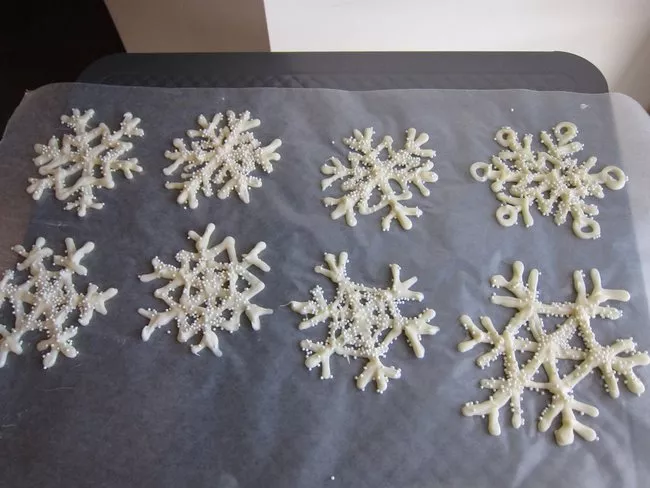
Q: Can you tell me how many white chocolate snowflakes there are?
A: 8